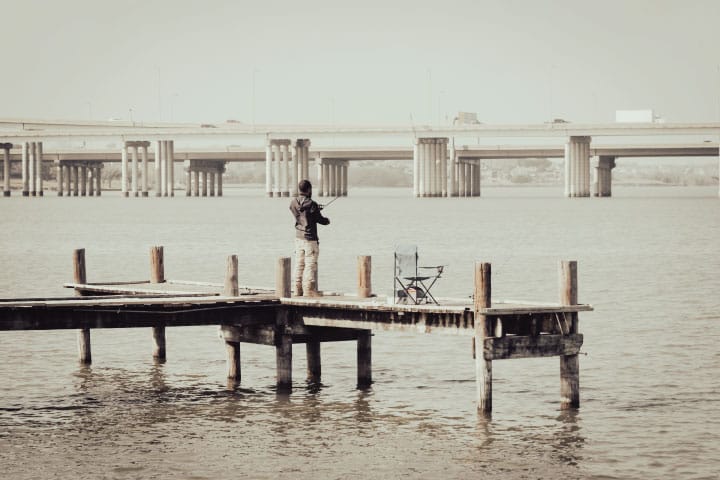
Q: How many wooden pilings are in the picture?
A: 8